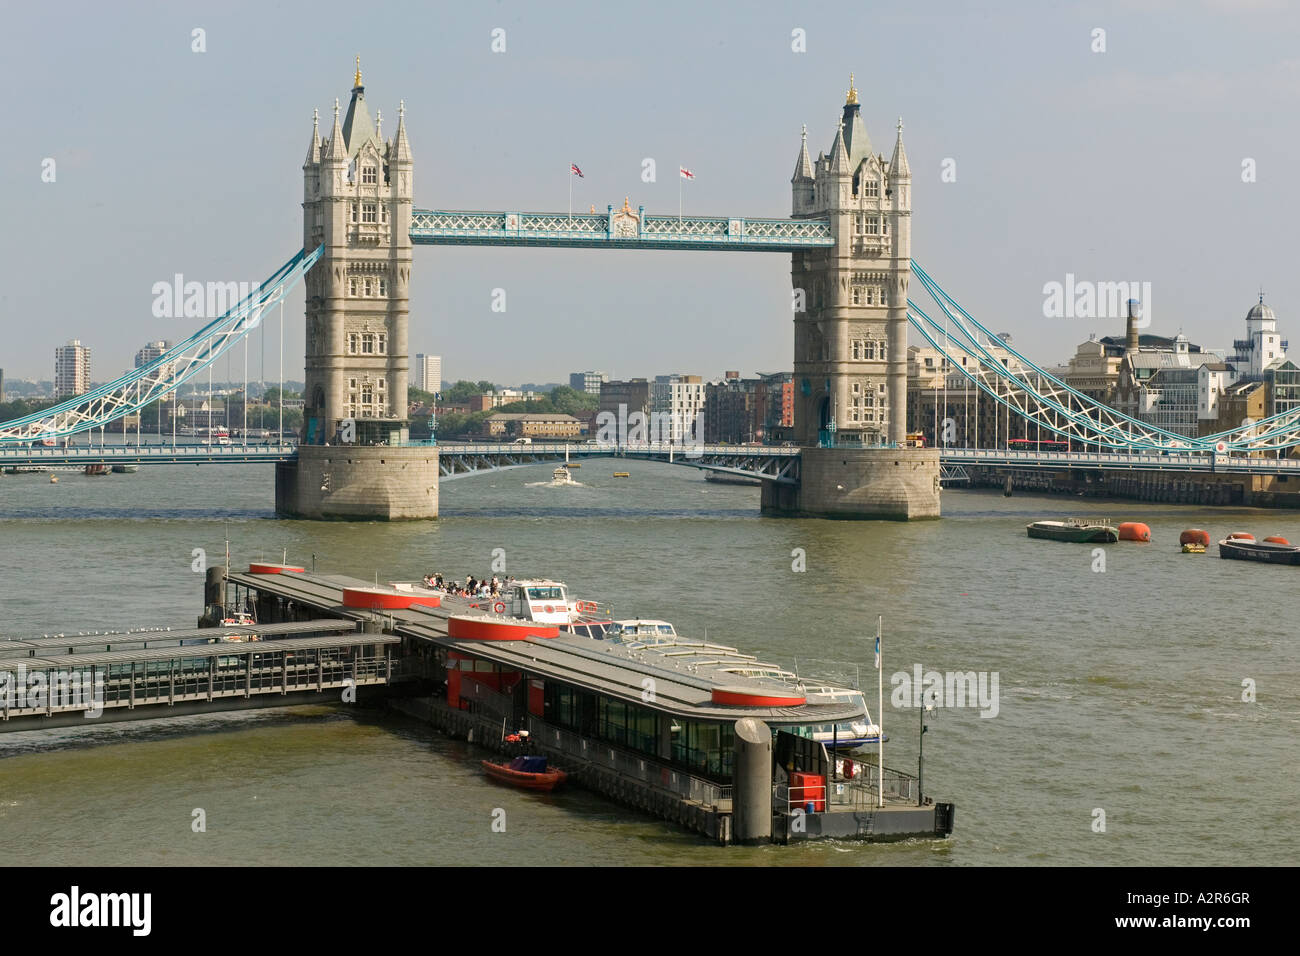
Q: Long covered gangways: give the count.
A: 2